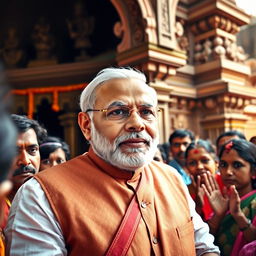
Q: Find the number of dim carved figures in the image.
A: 3